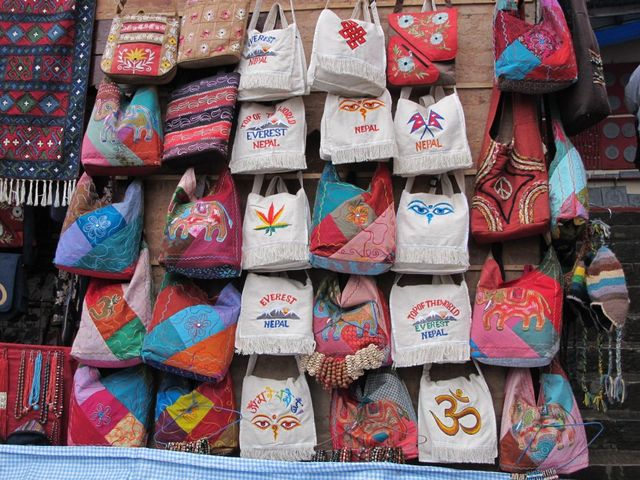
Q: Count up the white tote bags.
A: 11